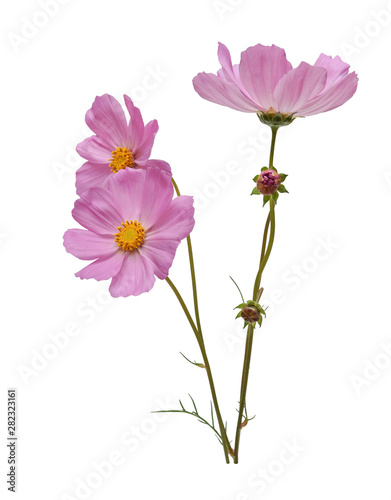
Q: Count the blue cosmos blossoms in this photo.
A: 0